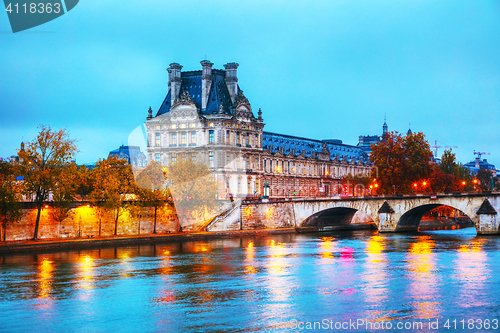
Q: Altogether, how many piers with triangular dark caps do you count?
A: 2